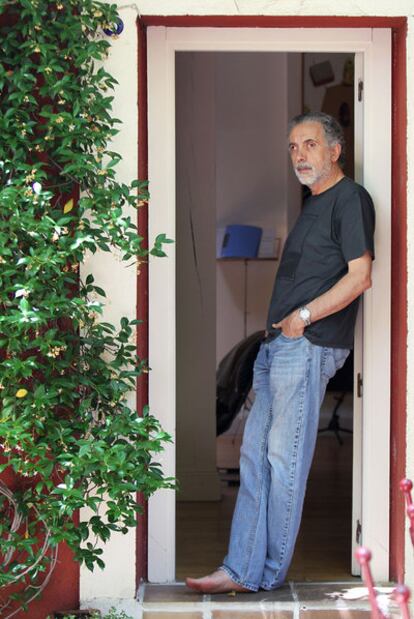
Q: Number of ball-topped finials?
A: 3